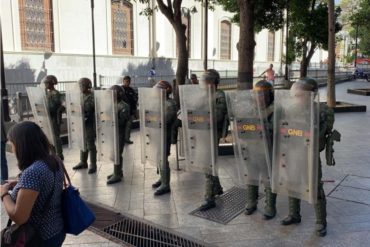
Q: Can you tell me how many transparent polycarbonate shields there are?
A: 7